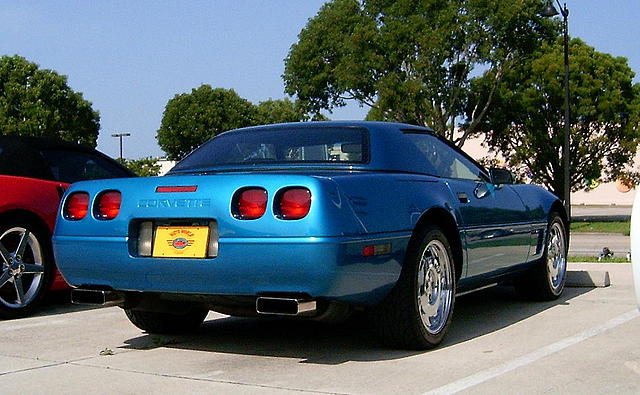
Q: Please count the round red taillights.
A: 4